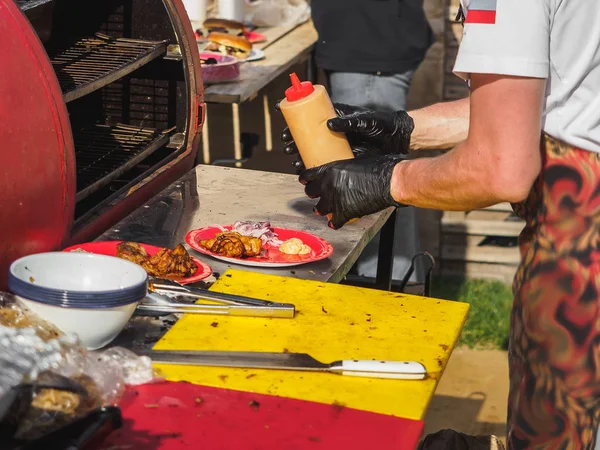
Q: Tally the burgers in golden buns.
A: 2